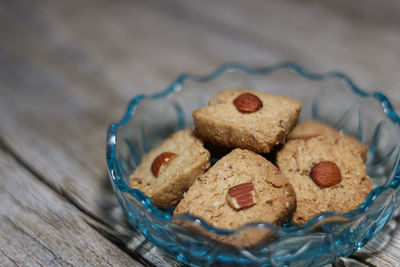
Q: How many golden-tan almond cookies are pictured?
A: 5